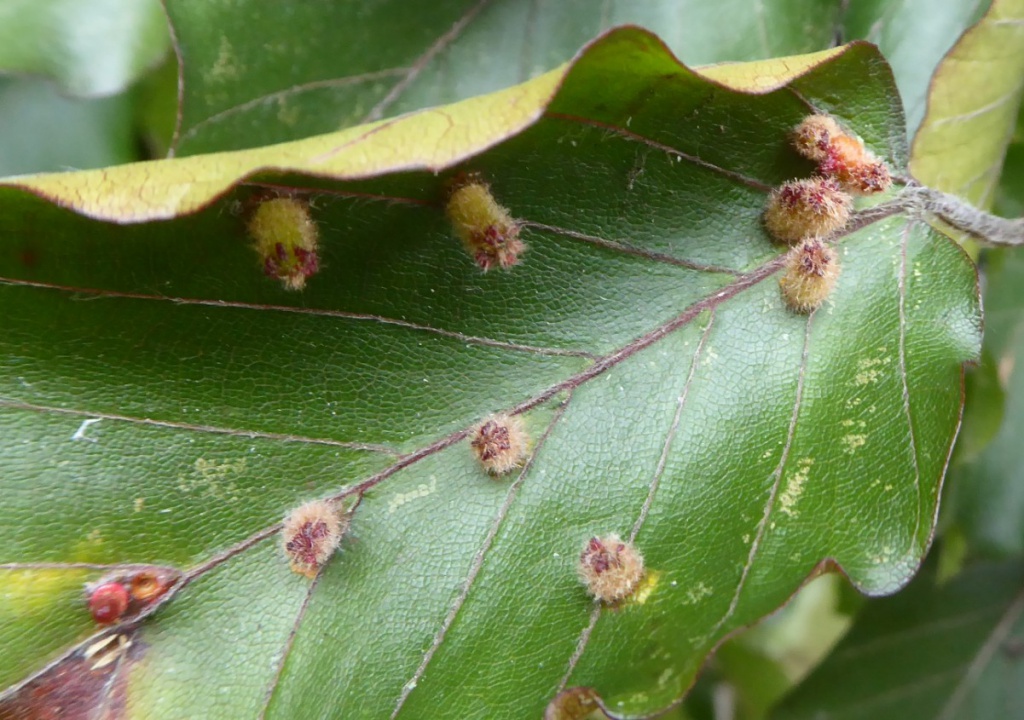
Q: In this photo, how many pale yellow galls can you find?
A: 2